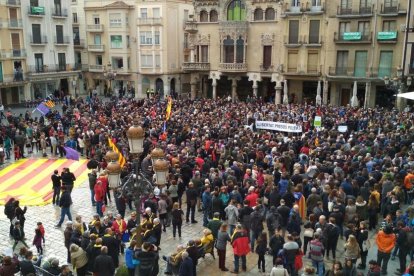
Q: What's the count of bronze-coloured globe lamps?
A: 5